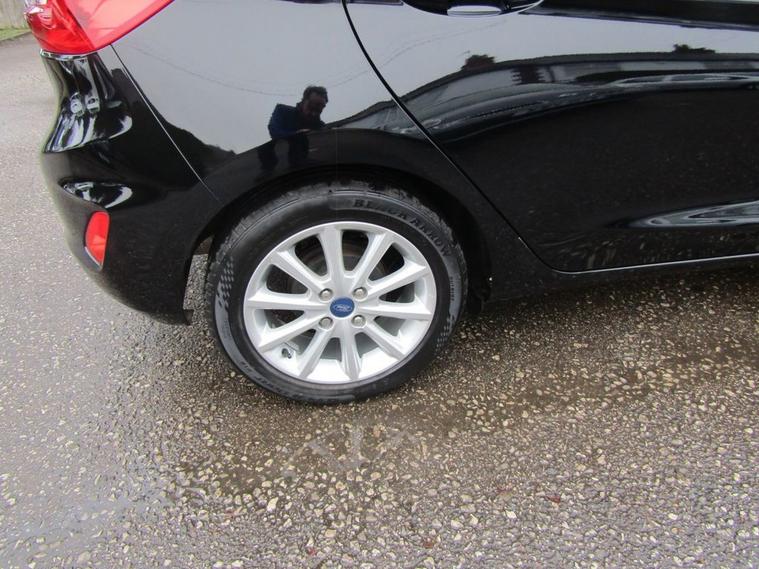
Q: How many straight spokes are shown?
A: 10